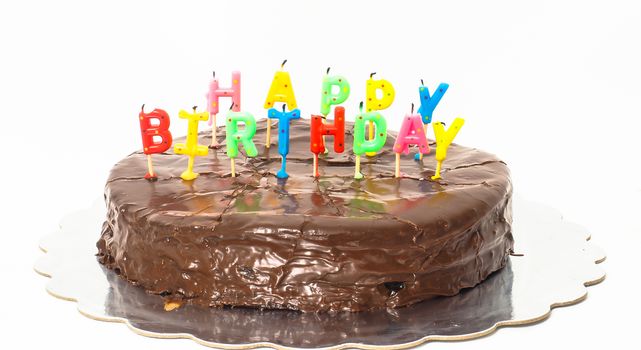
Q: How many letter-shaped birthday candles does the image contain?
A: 13